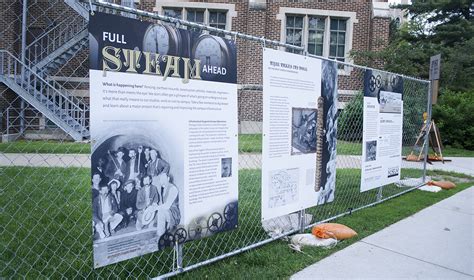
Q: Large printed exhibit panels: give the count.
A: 3